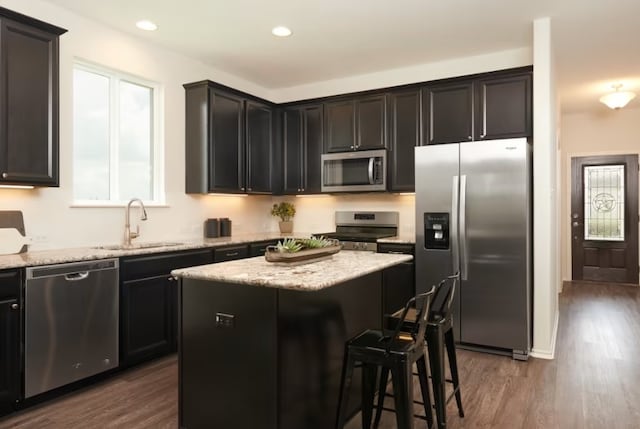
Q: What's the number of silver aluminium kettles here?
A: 0